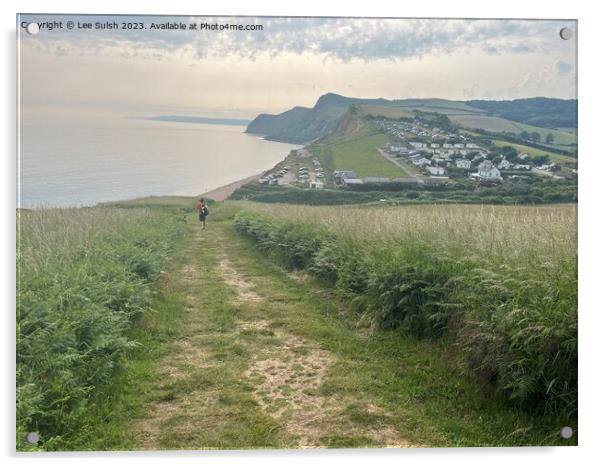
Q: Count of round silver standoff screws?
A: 4